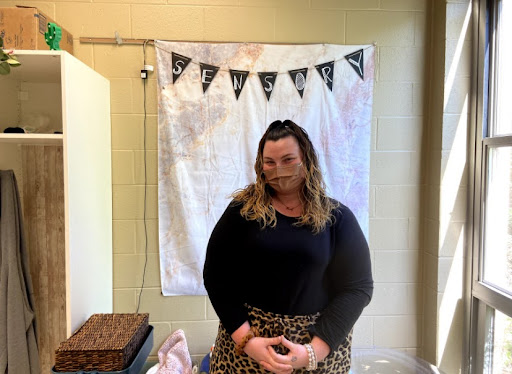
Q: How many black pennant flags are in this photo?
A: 7